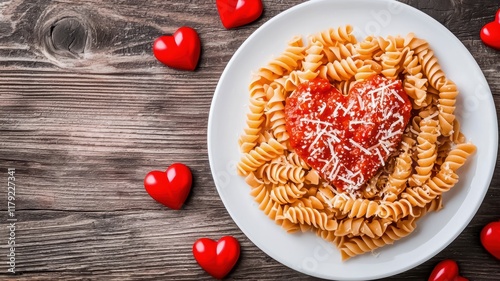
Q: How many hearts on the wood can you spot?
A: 7